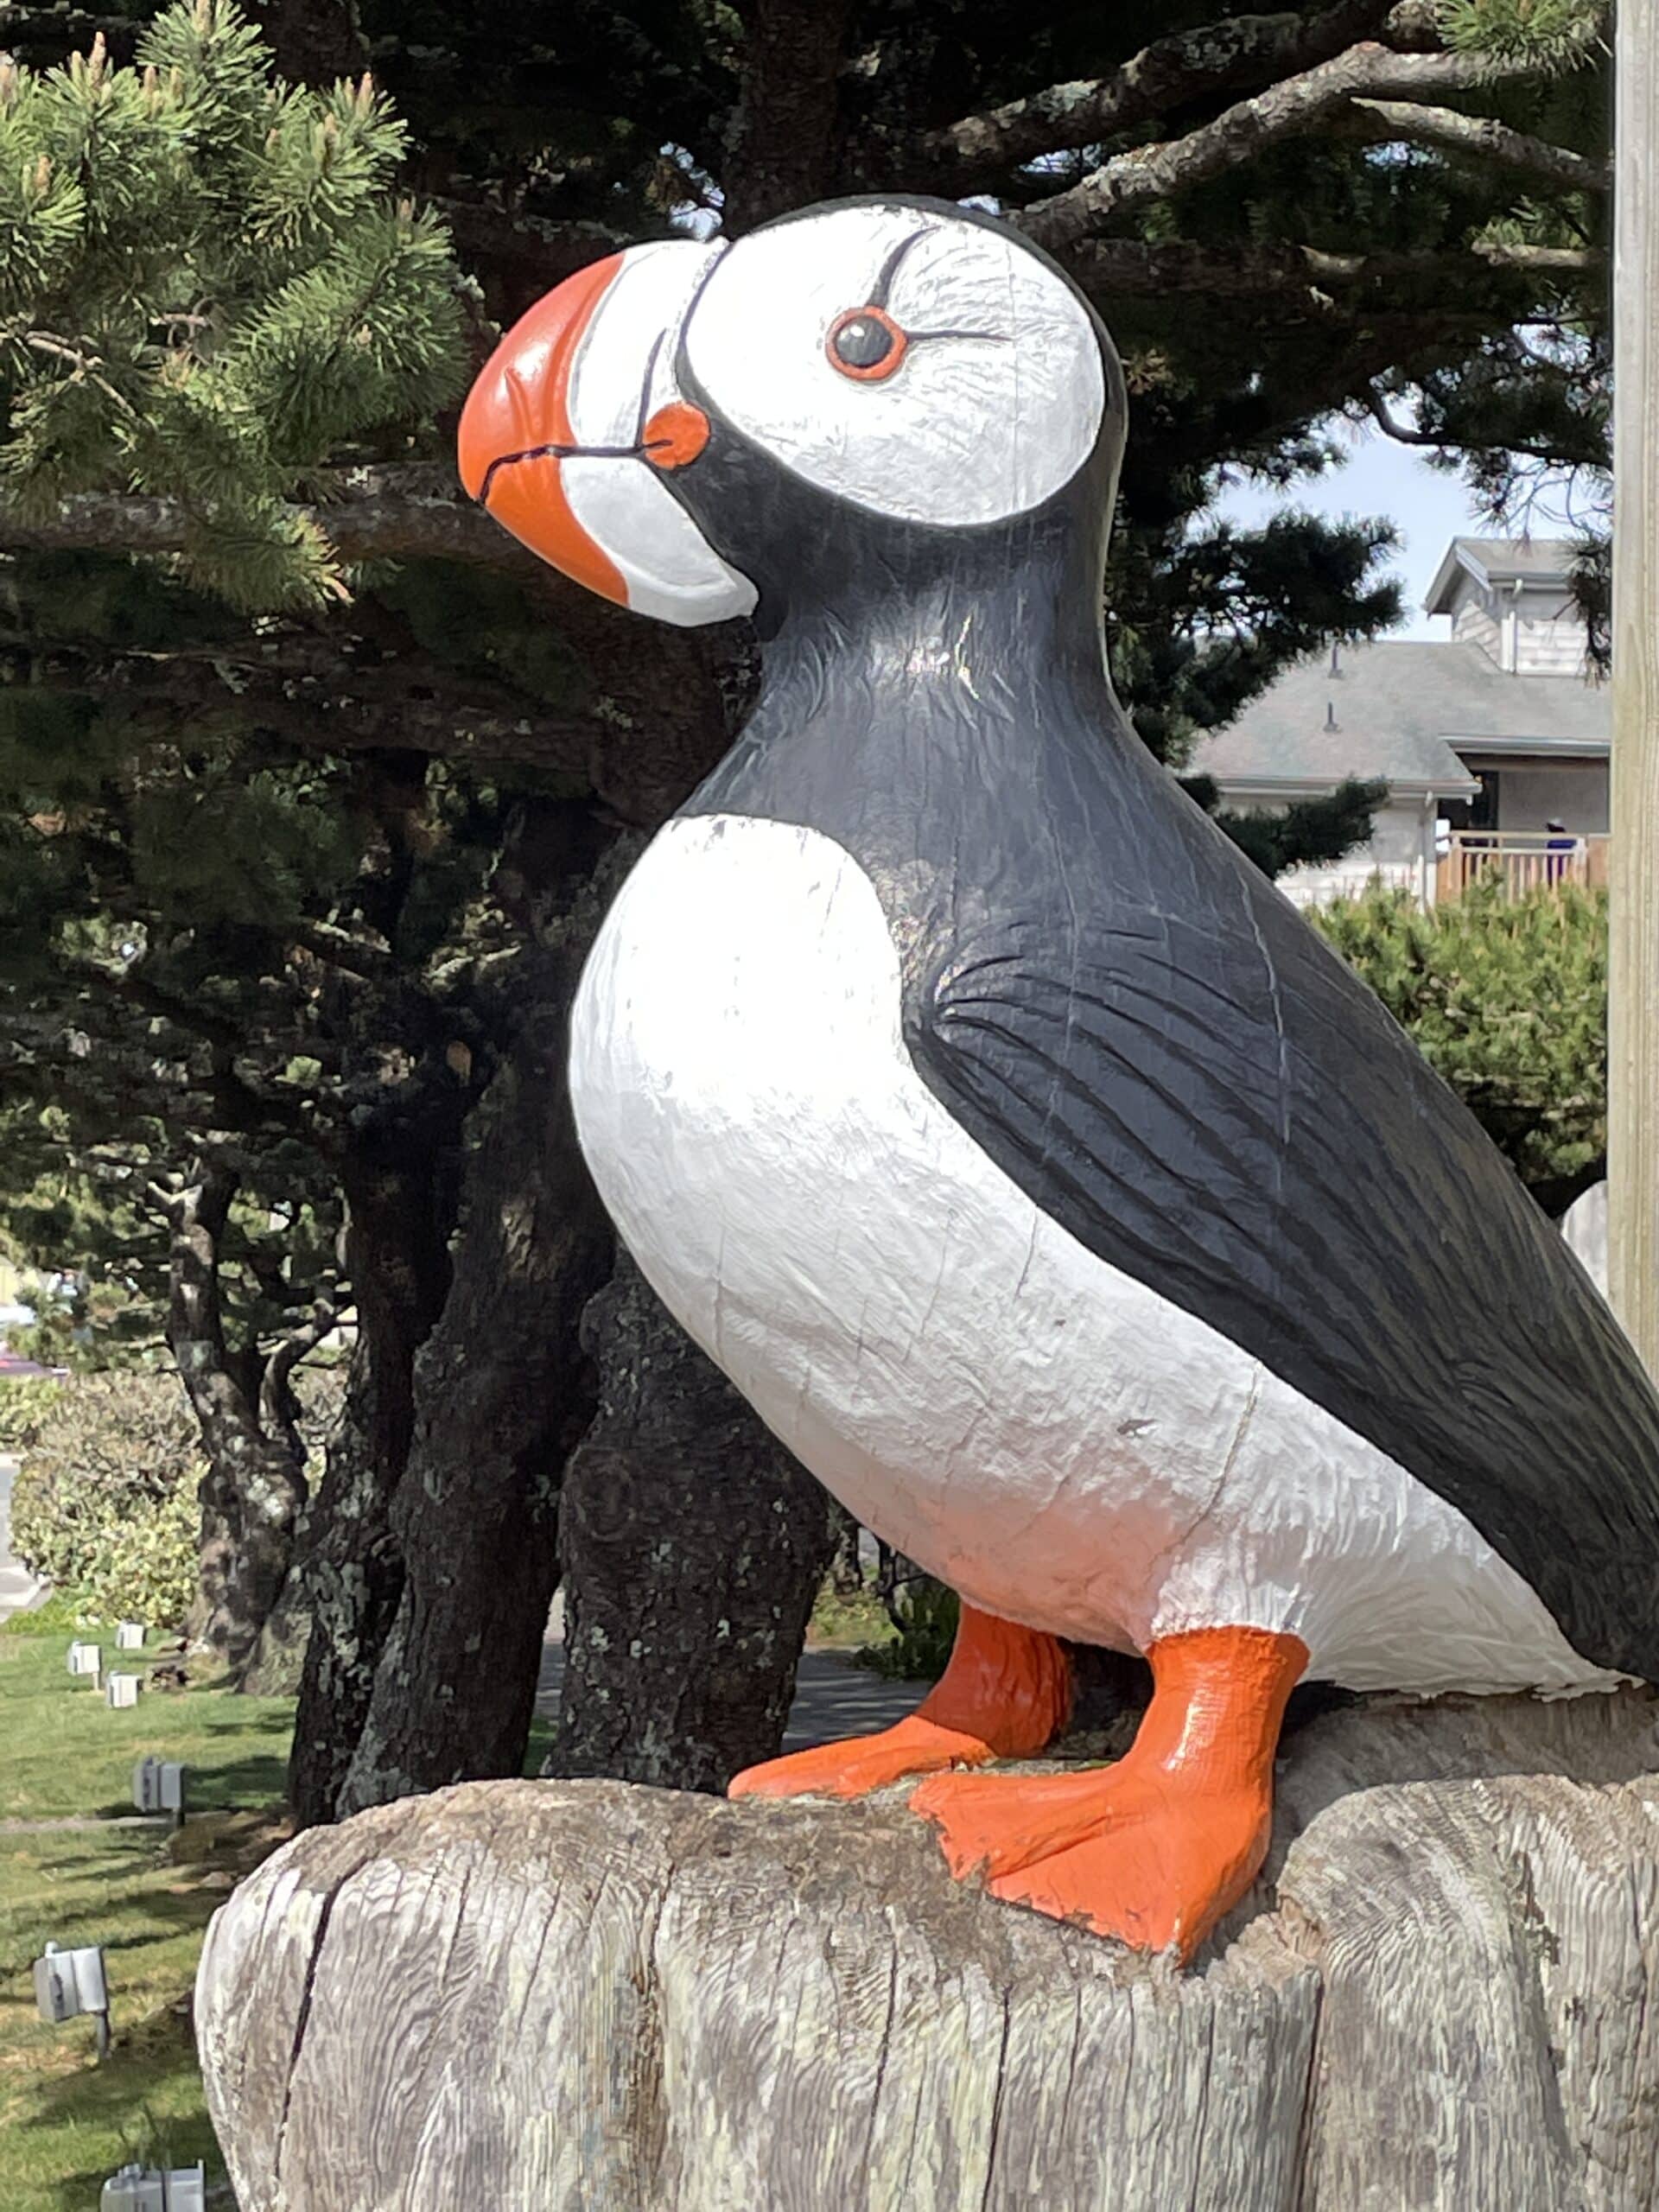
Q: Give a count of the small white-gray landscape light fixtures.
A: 6